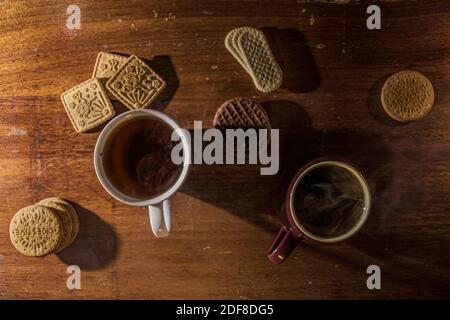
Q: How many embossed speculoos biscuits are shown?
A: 3